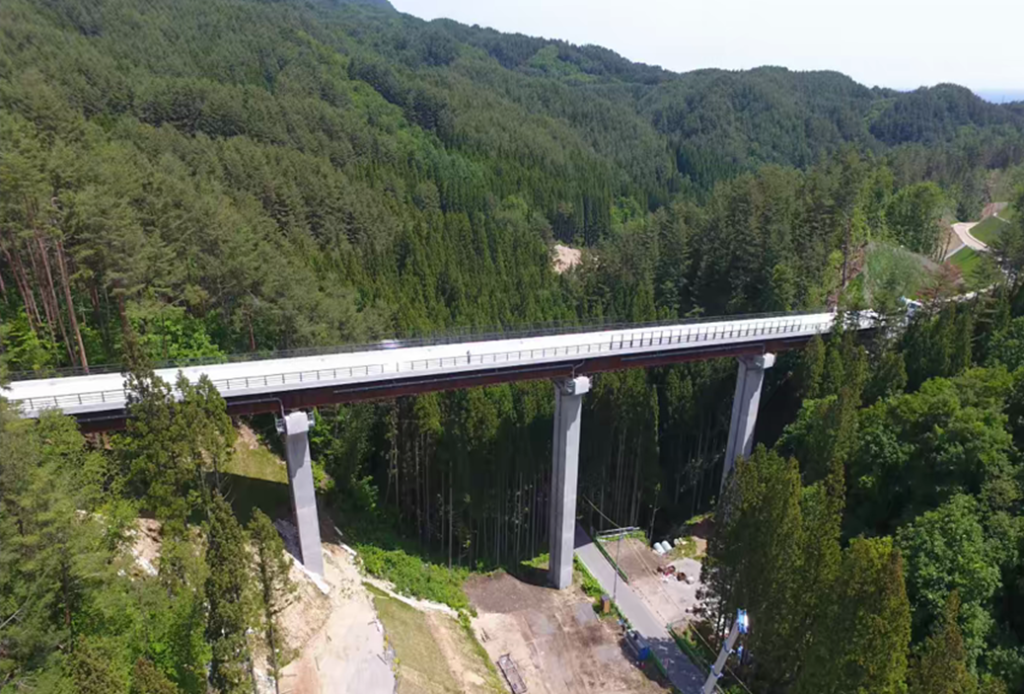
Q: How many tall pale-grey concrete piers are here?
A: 3